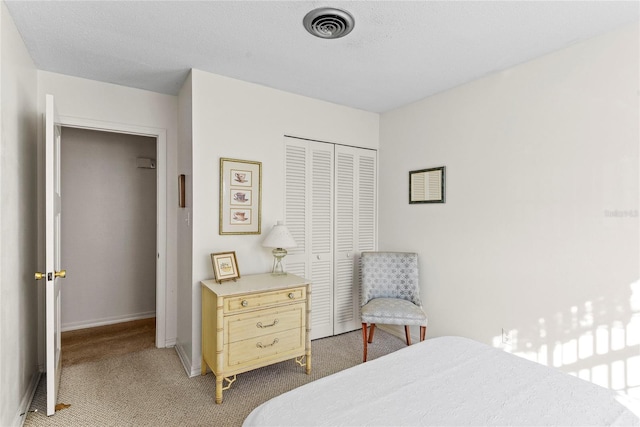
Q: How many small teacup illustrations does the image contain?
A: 3